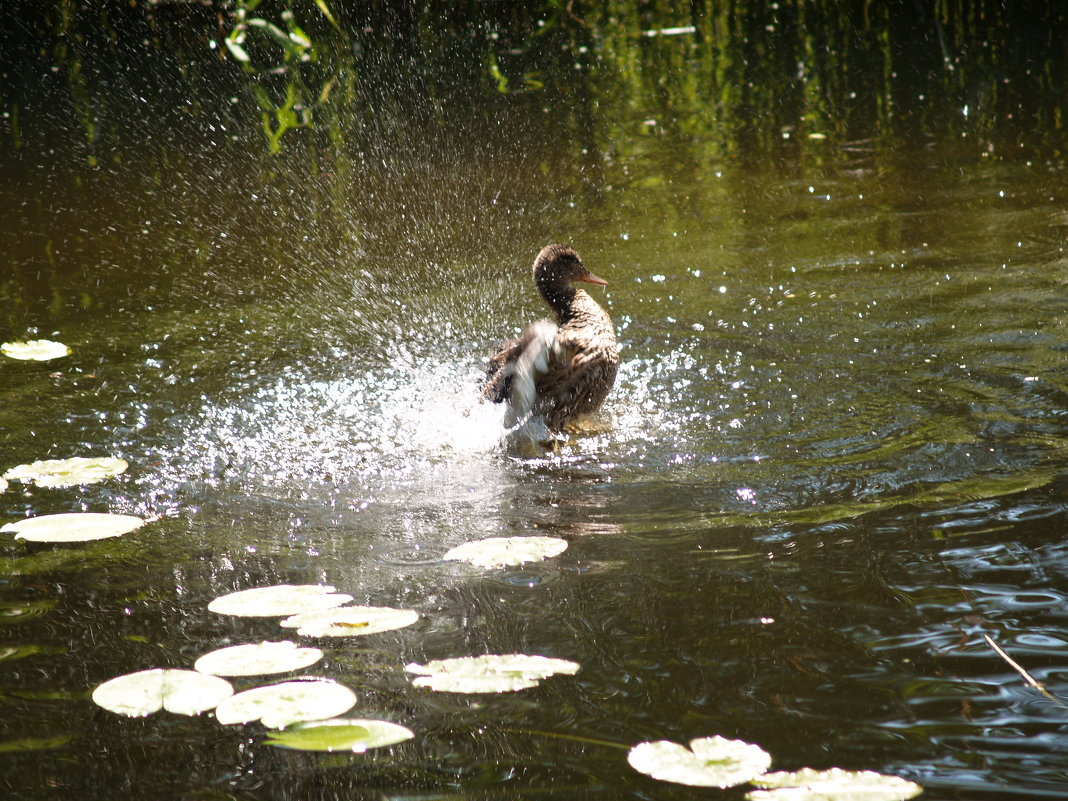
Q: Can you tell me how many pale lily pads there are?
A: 13